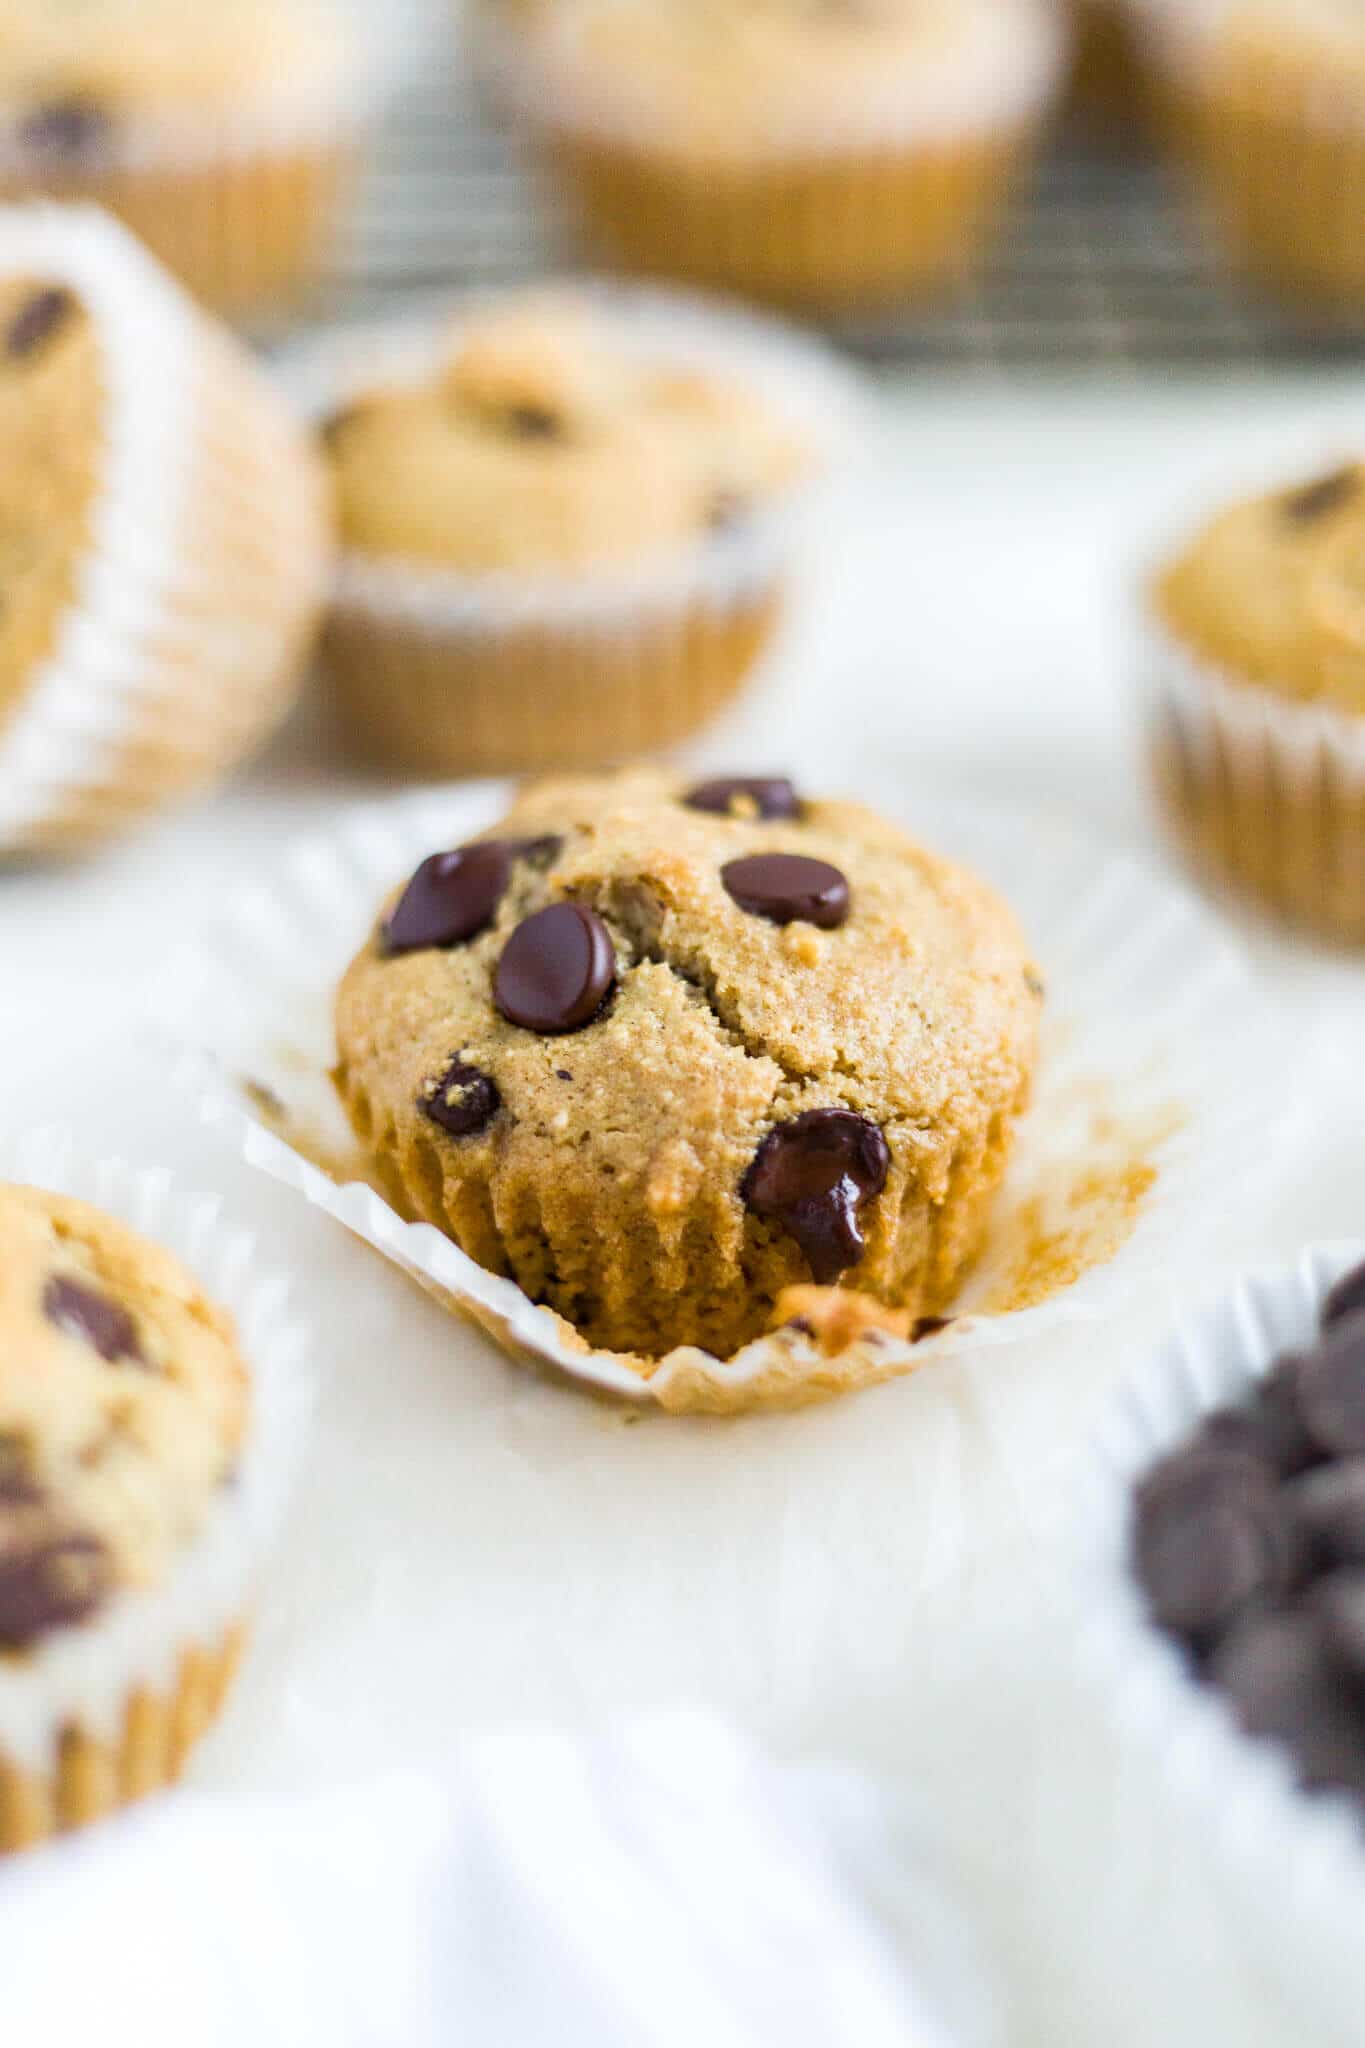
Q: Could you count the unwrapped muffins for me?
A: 1